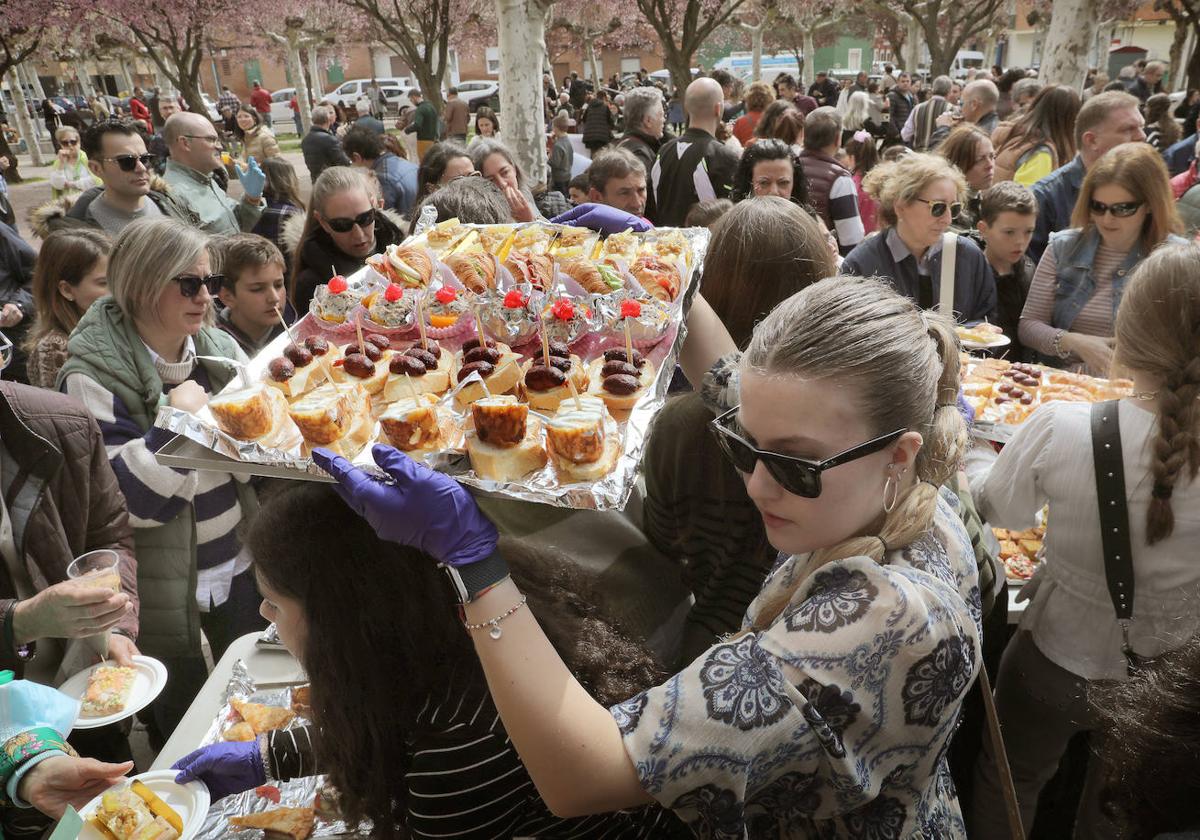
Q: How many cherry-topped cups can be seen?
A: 6